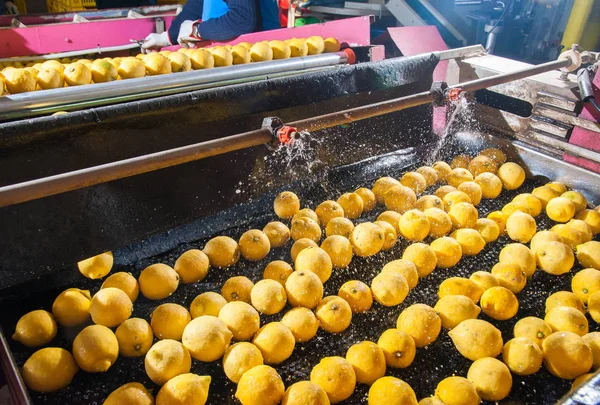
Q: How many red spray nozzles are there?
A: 2